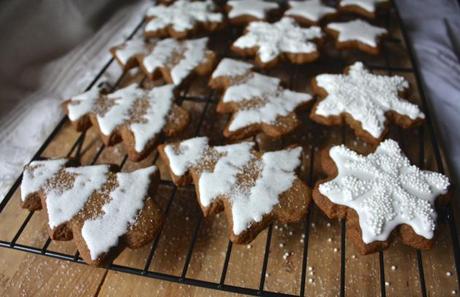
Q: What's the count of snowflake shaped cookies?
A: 4